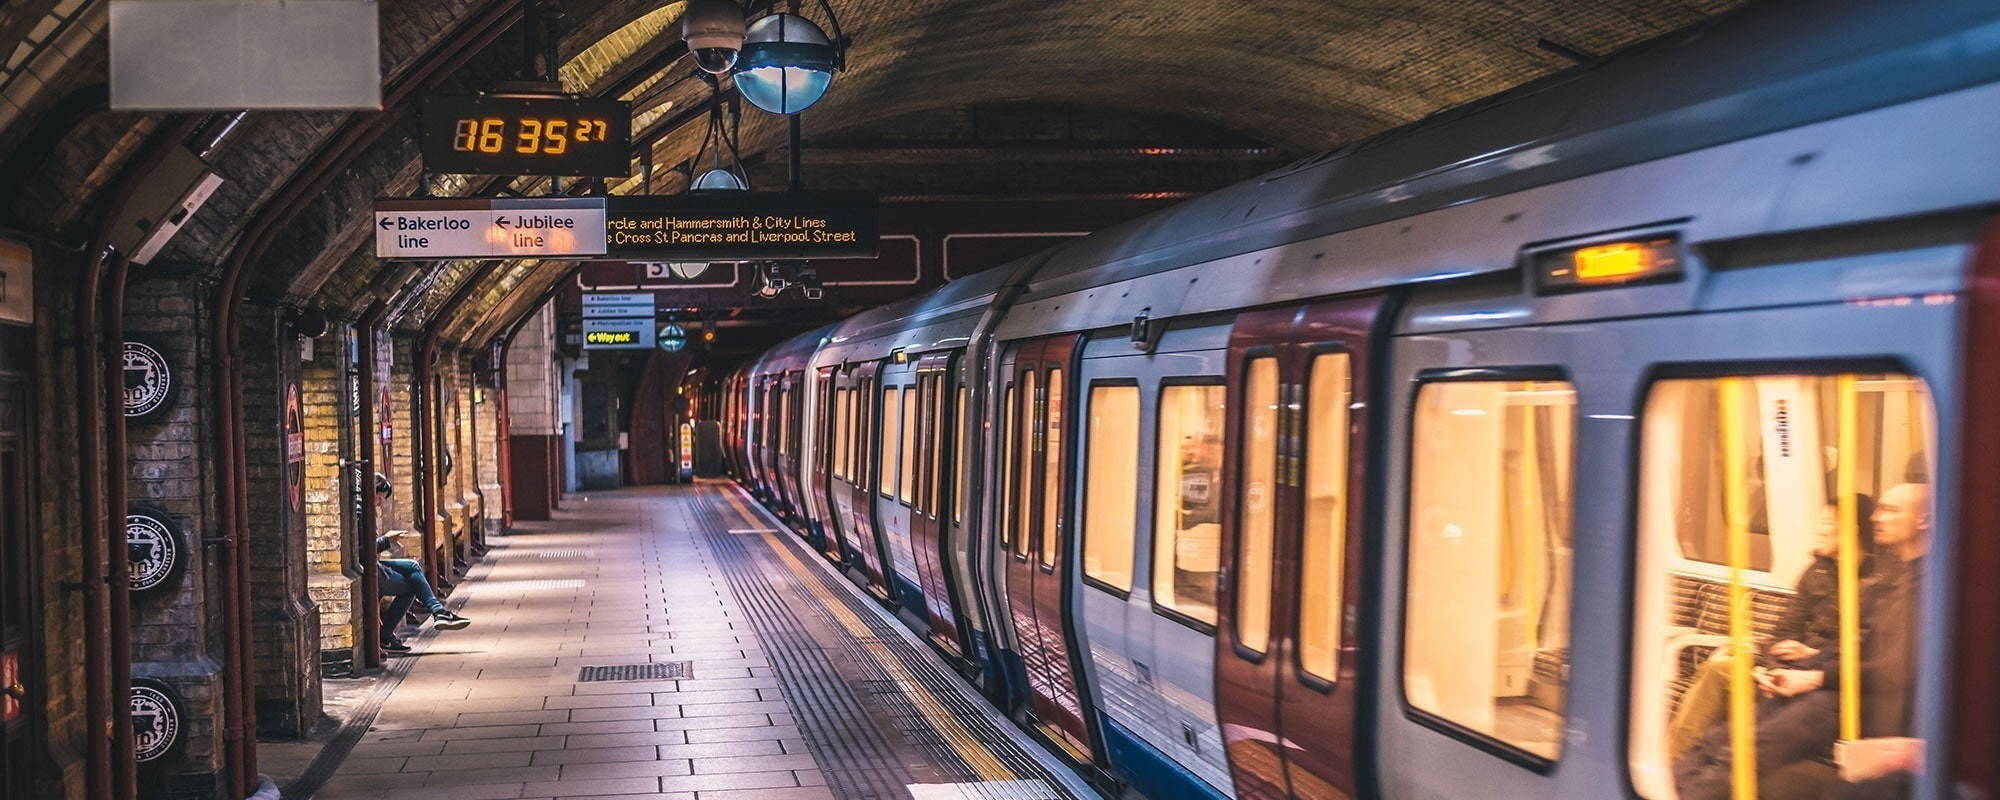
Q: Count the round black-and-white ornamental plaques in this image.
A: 3